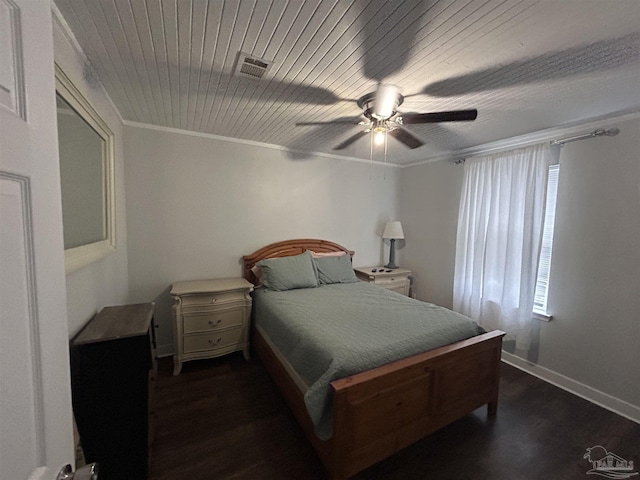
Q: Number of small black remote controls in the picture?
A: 3